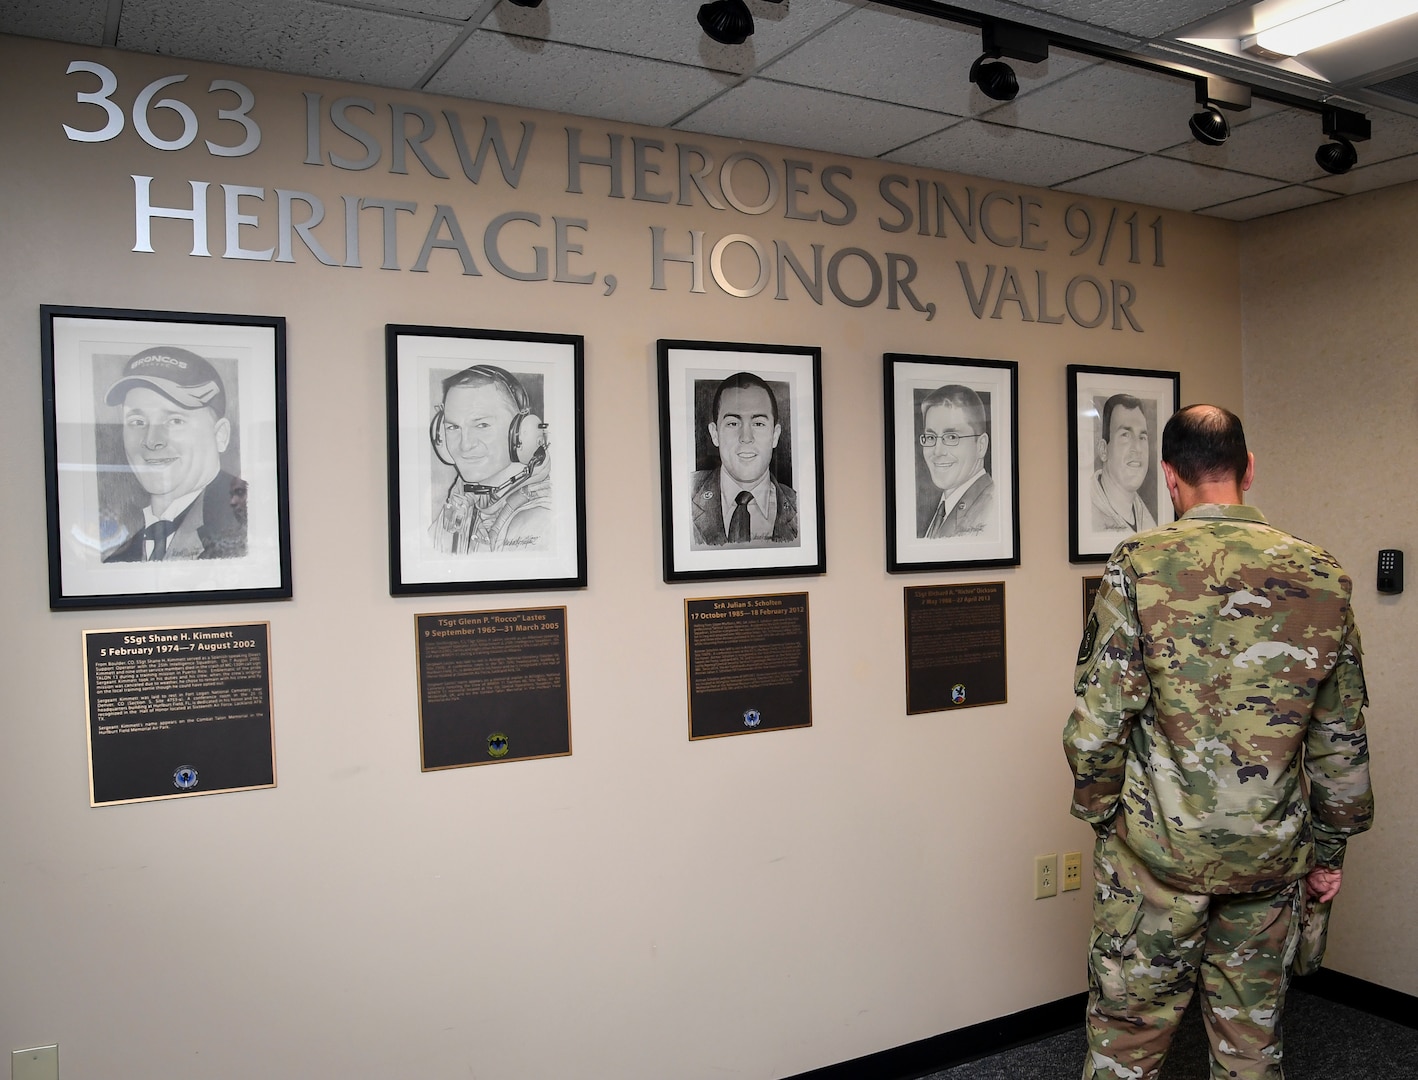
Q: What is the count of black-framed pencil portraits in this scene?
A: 5